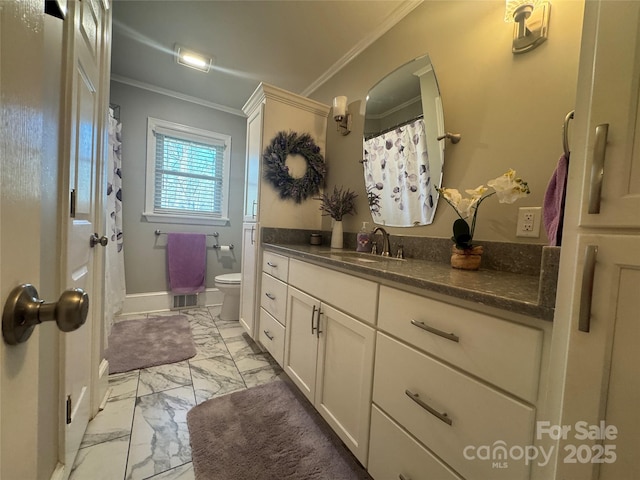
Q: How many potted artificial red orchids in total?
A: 0